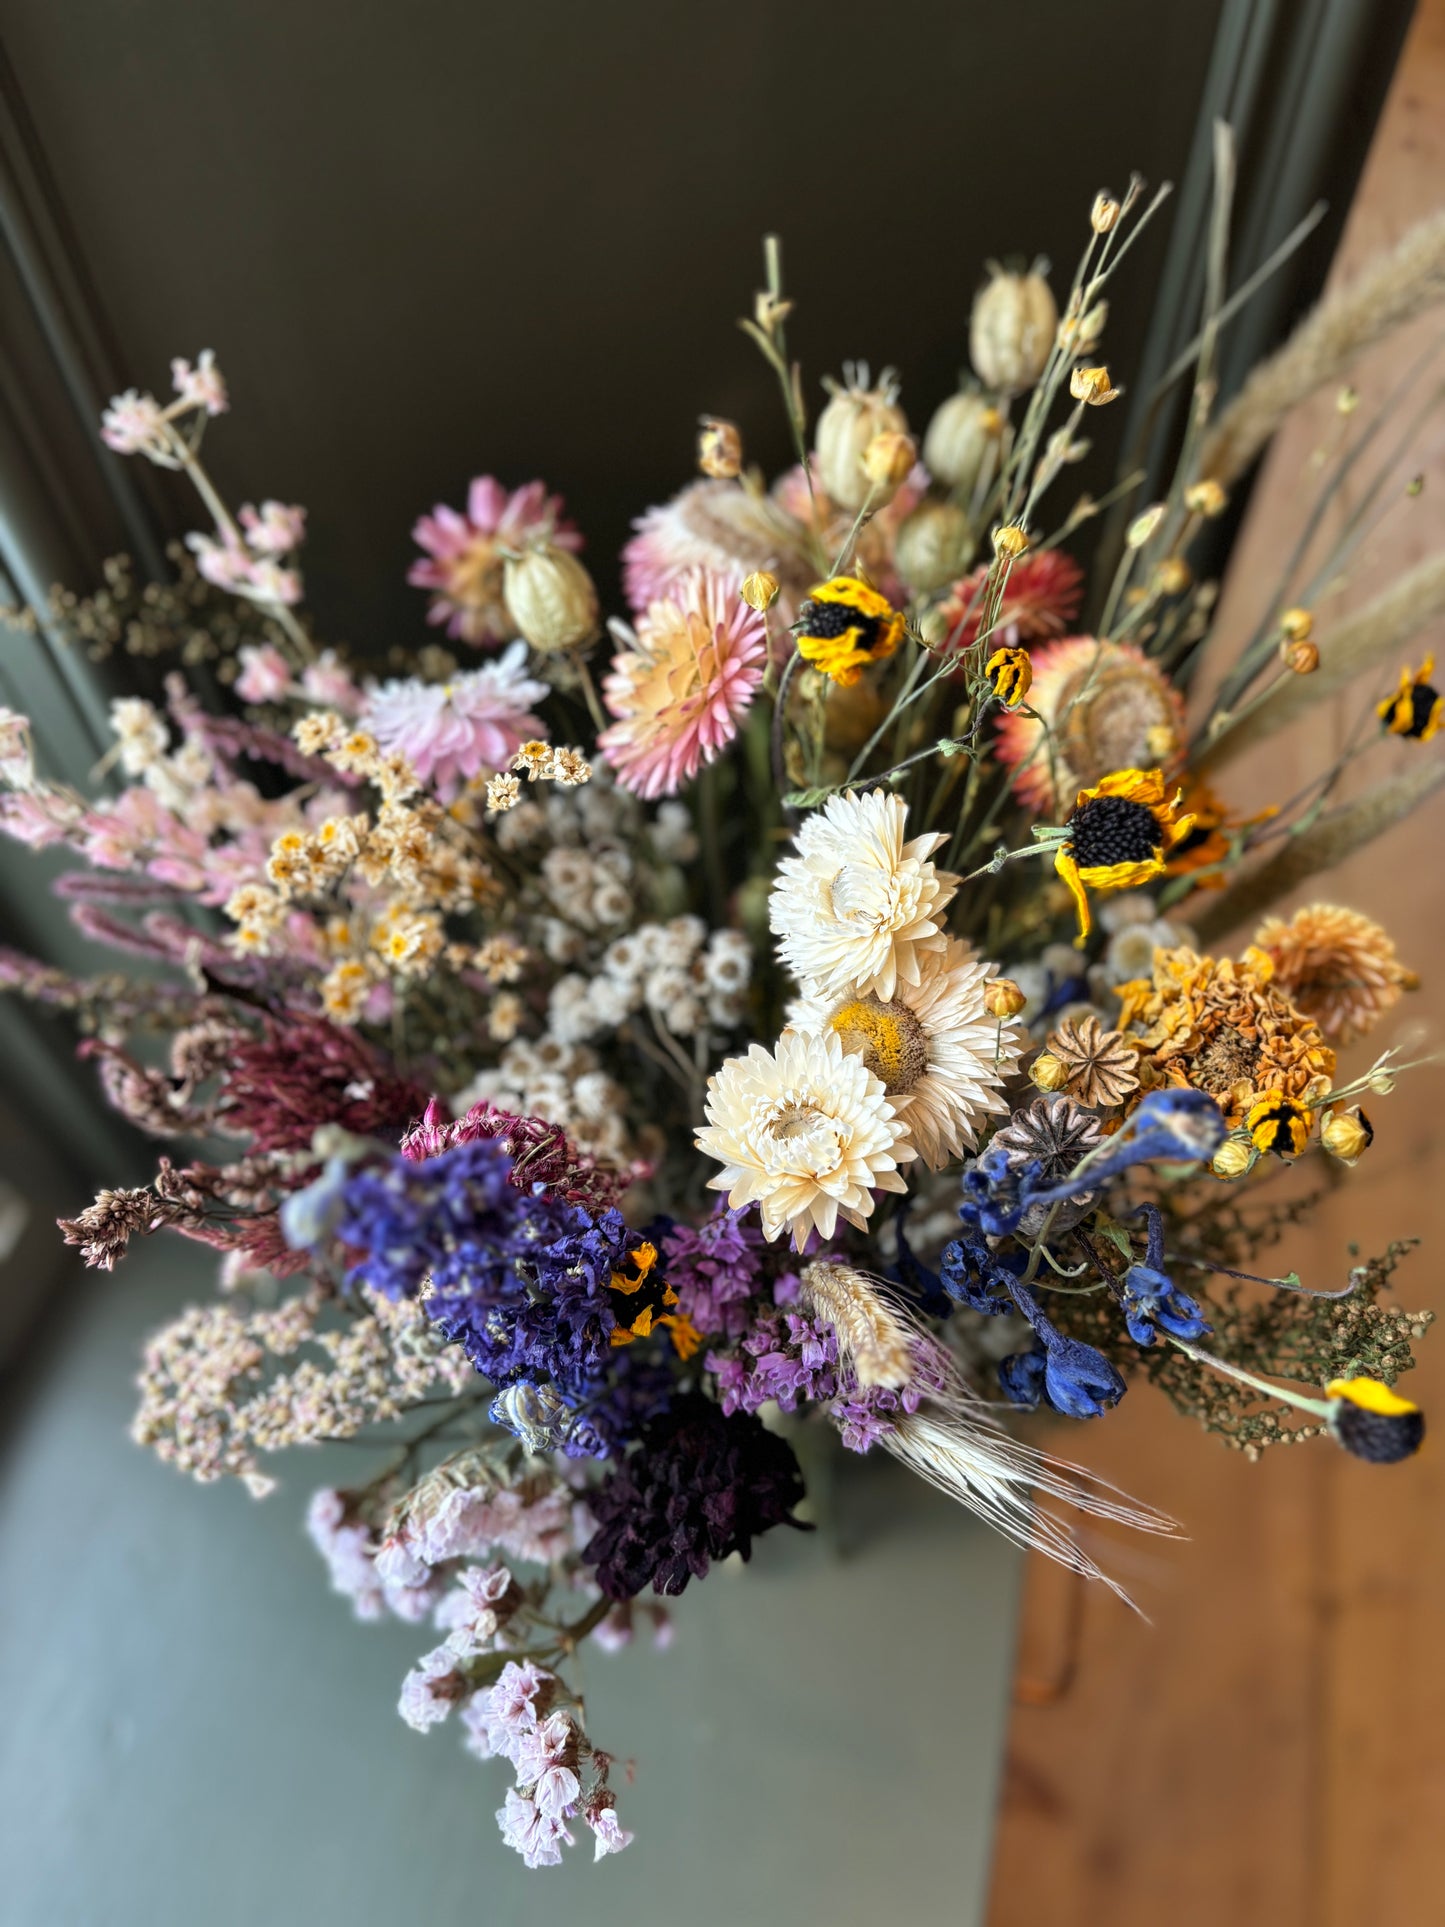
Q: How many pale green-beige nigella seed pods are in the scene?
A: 5